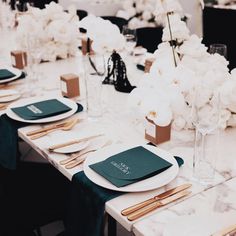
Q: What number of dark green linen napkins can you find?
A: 3